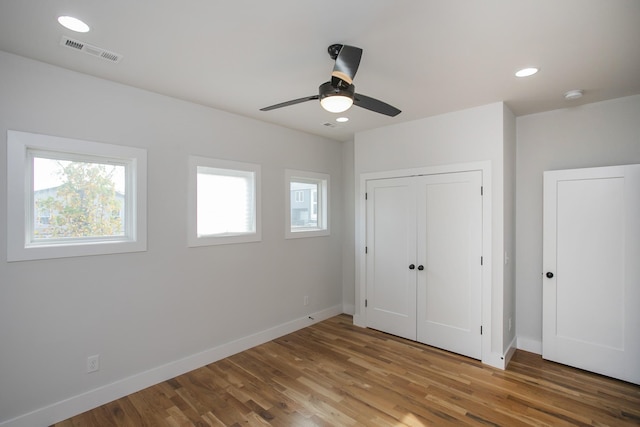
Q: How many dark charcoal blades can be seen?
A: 3